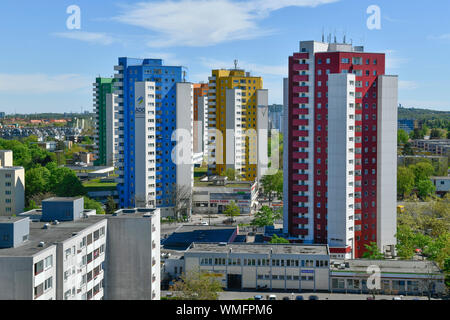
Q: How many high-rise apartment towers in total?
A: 5